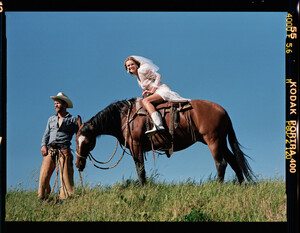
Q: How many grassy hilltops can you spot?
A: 1